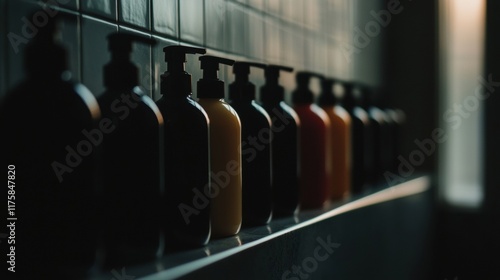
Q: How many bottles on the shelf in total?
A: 12